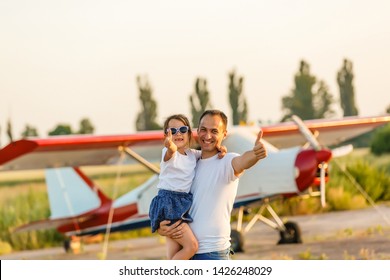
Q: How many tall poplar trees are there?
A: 5